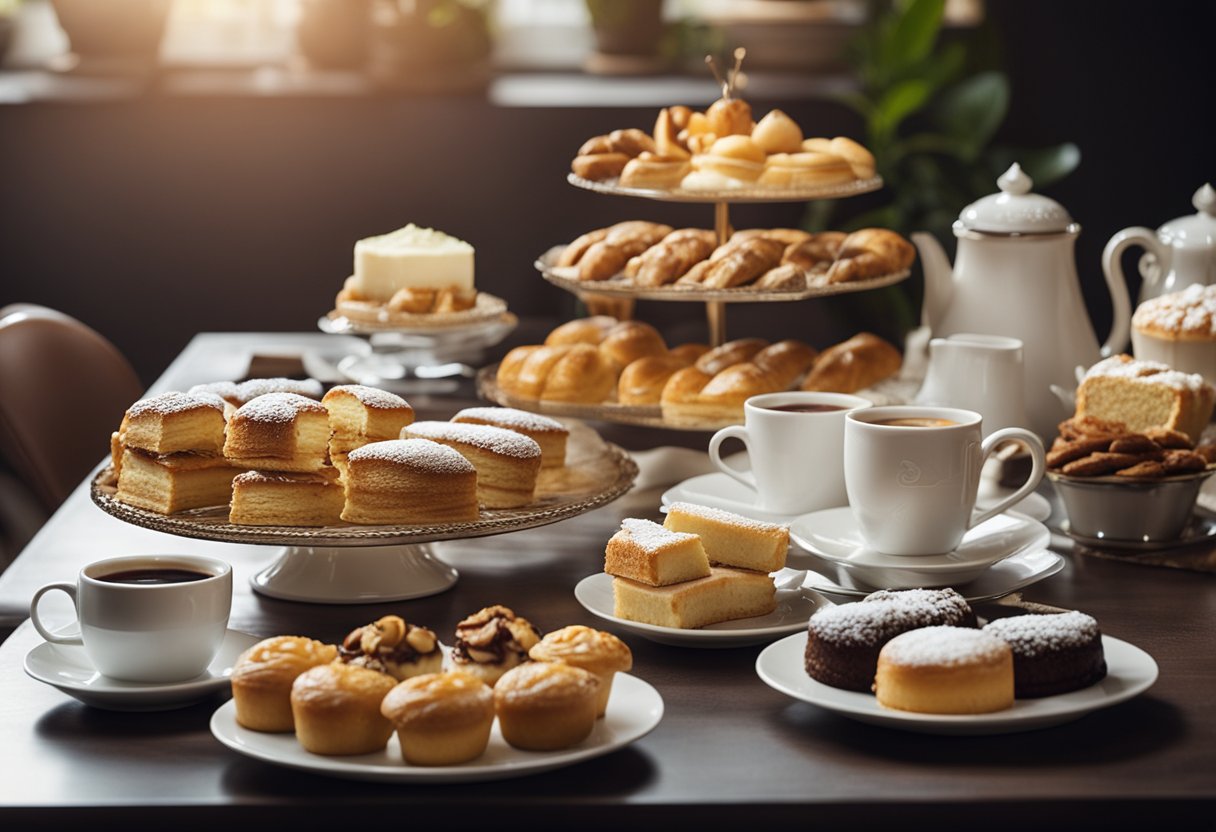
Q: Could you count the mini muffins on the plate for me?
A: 7